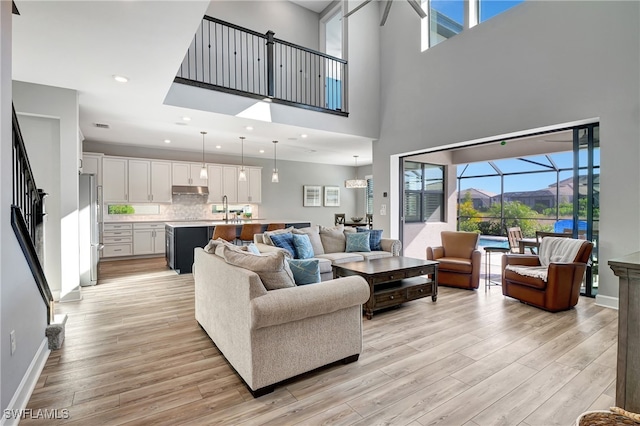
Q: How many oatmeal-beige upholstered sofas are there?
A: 2